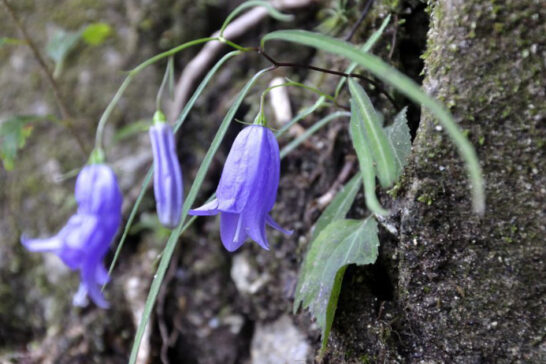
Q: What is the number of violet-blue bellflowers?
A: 3